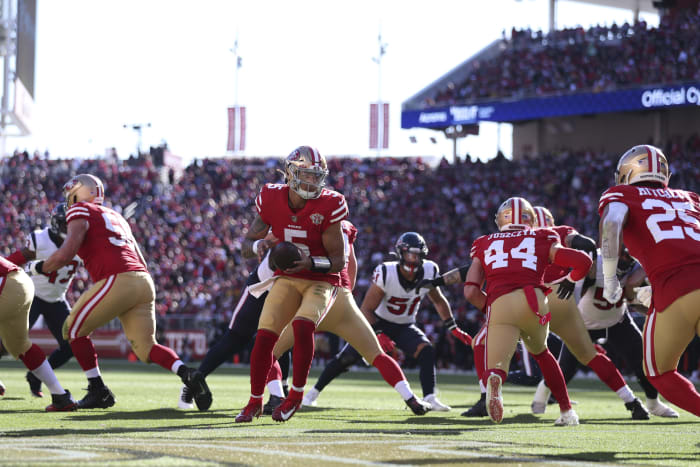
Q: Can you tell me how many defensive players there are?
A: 4